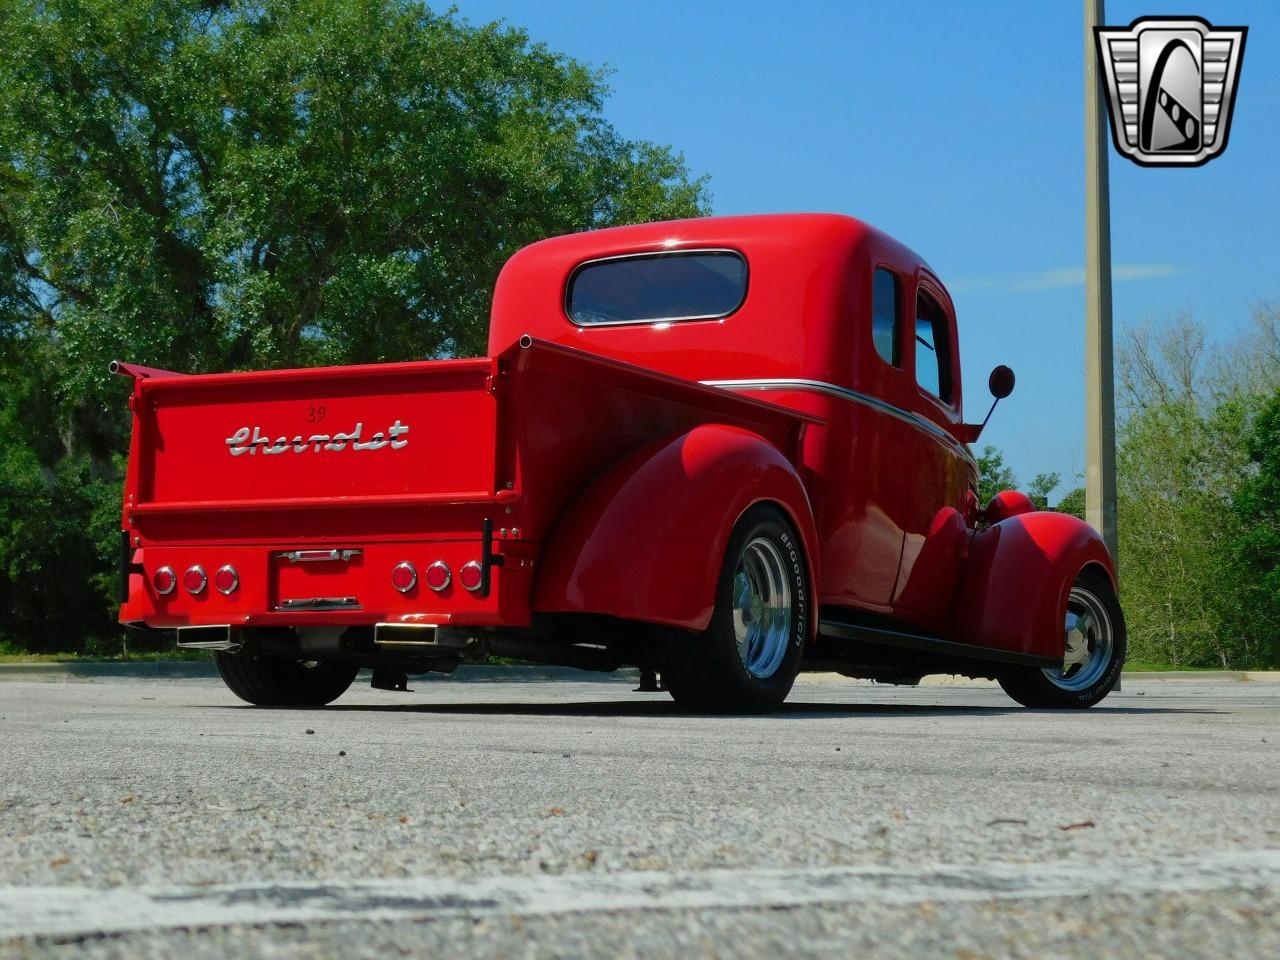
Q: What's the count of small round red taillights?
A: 6